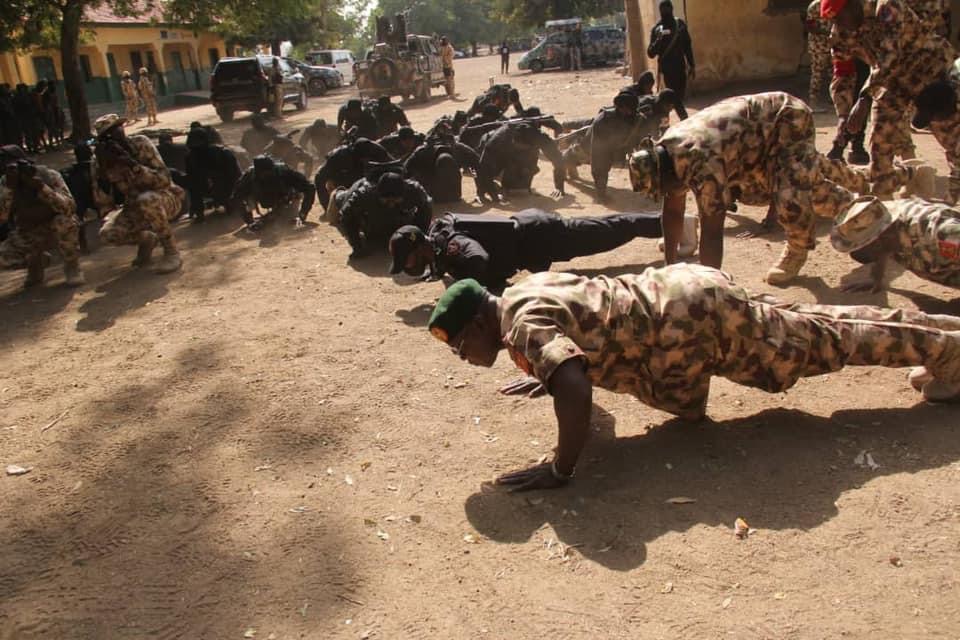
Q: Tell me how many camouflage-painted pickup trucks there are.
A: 1